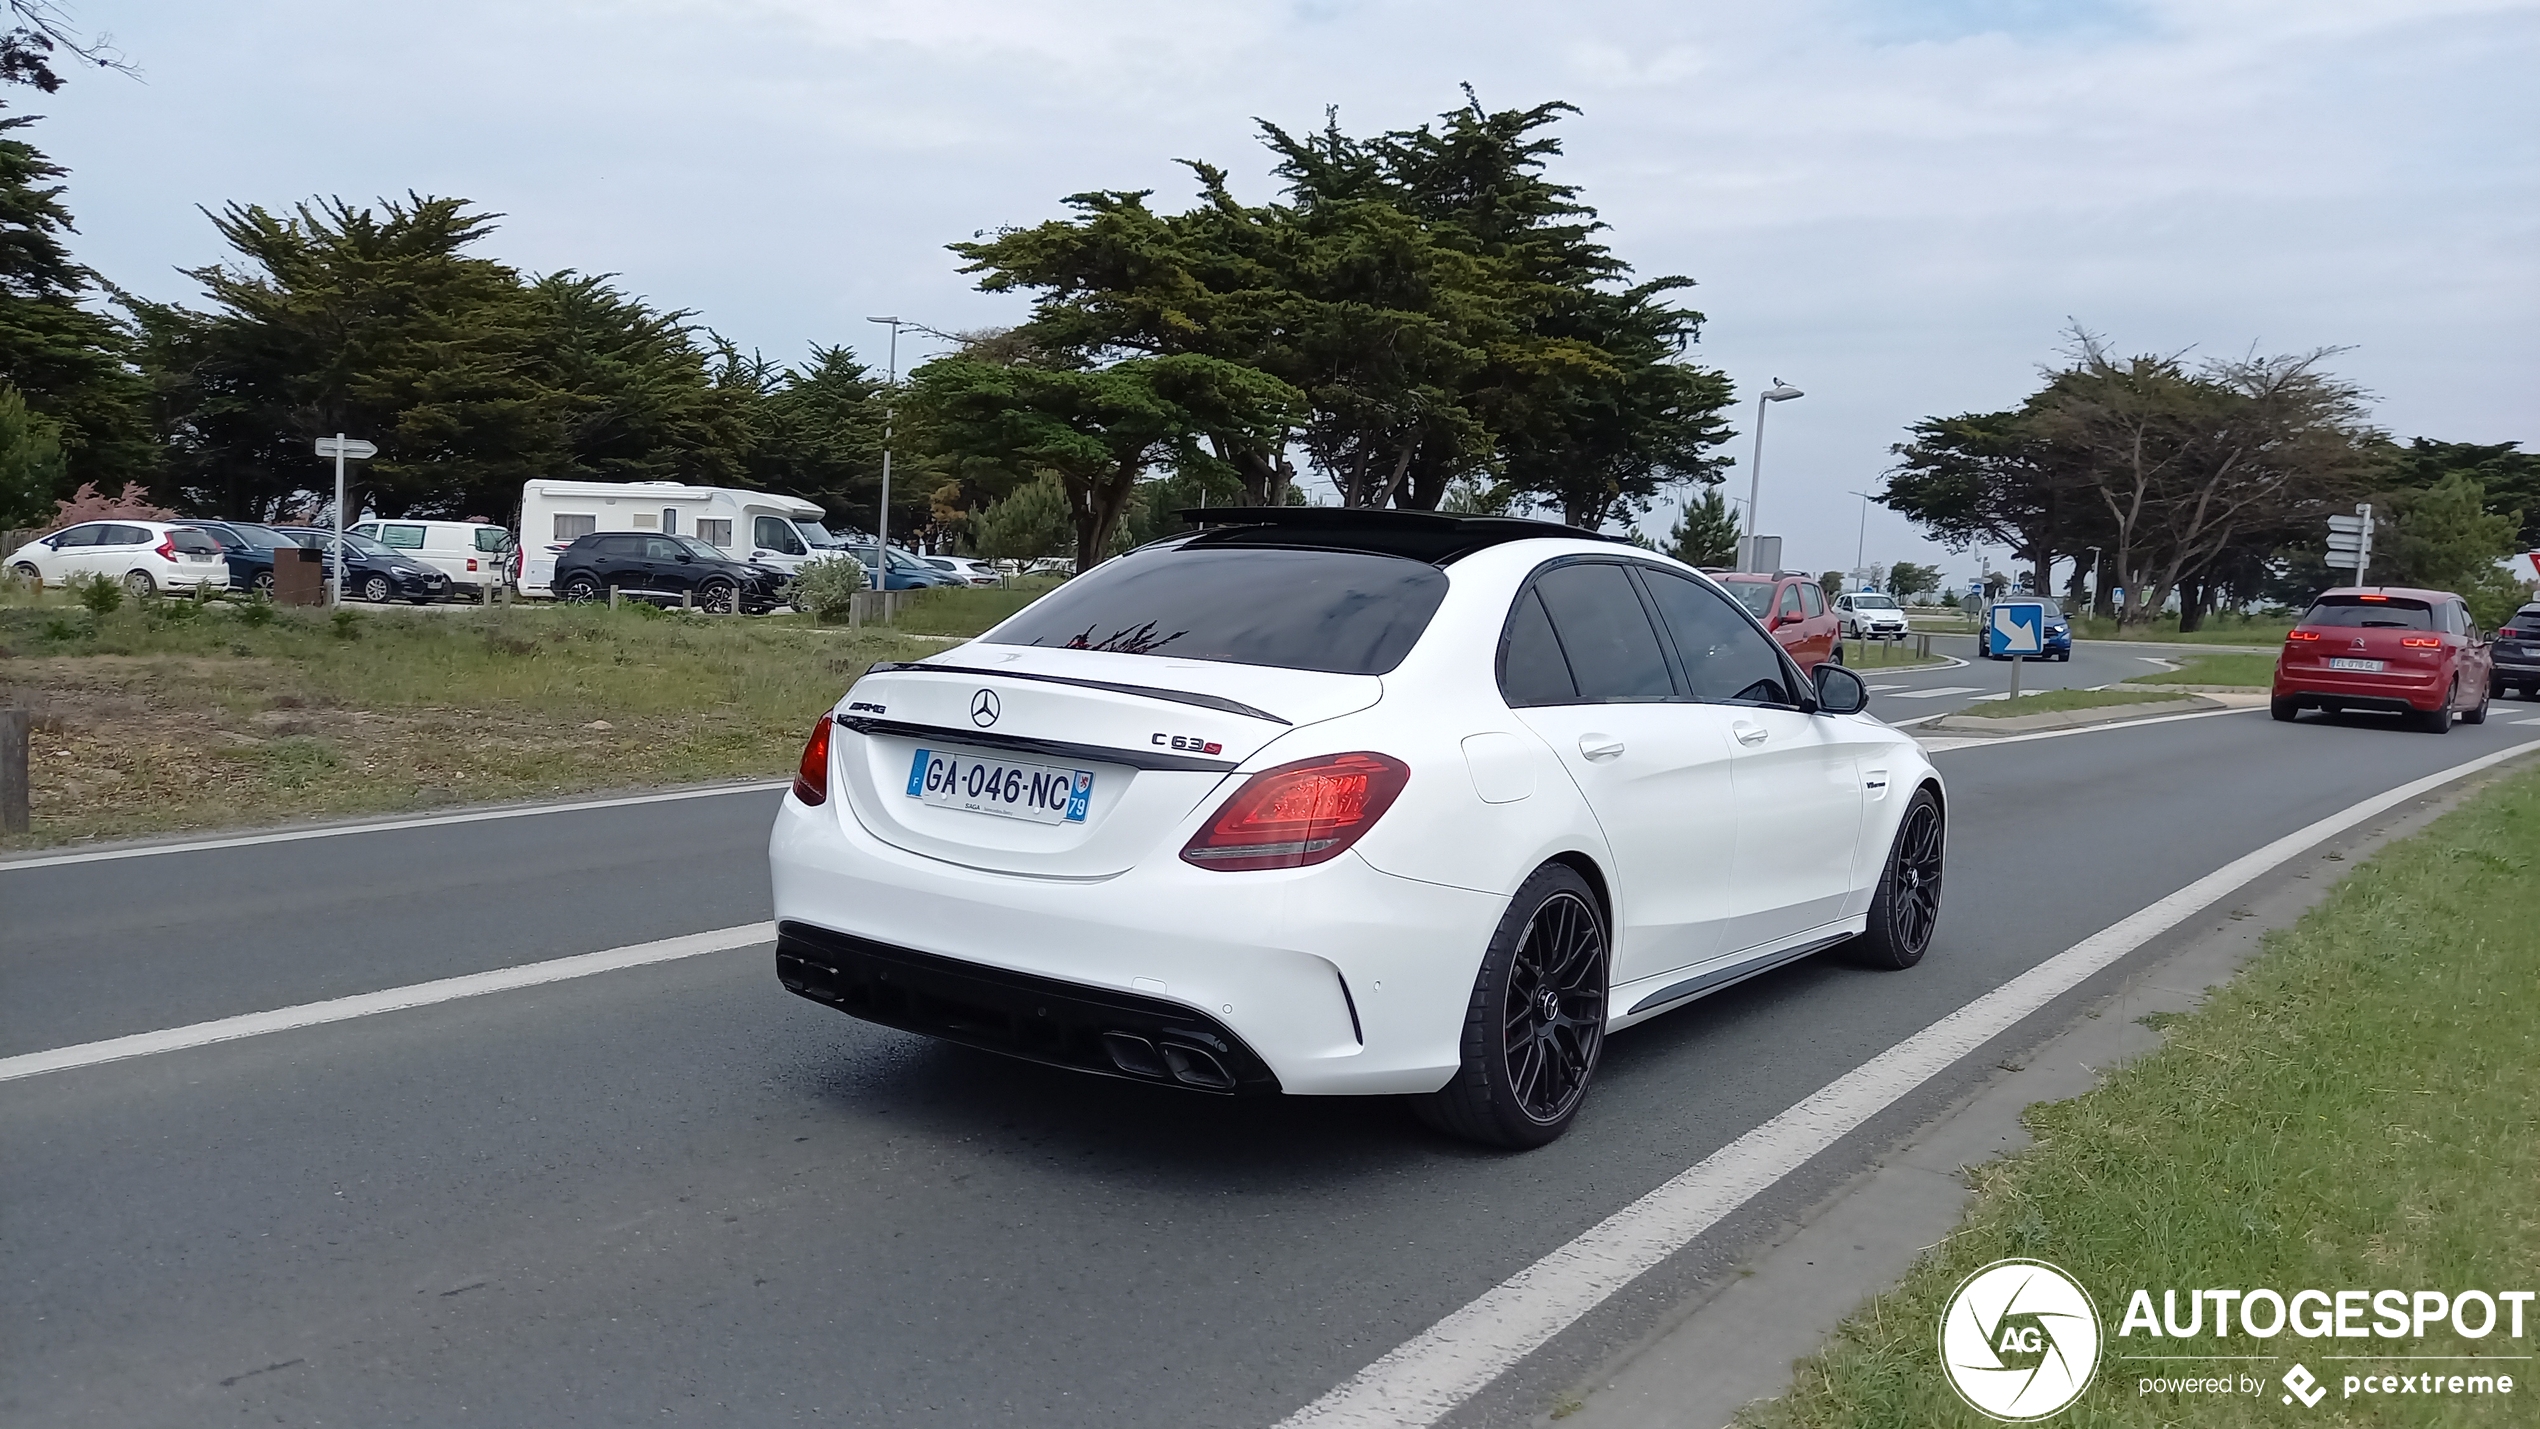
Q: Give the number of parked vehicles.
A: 8